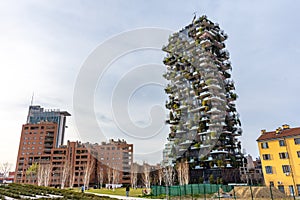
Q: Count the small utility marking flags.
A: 0